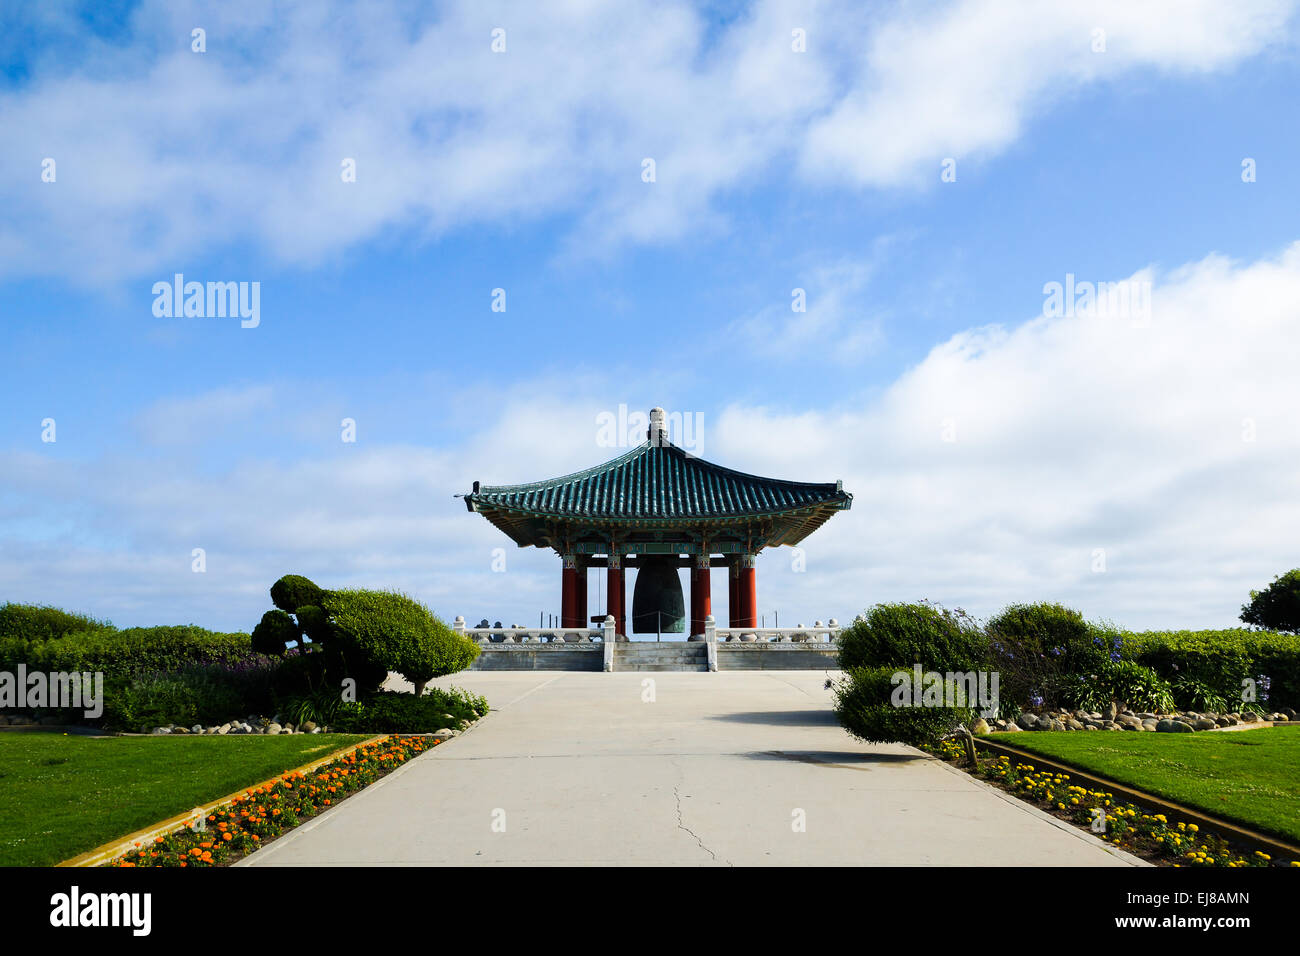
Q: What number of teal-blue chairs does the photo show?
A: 0